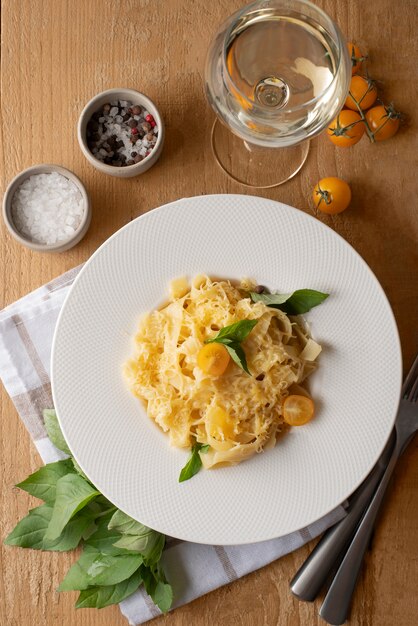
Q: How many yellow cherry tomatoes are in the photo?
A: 7